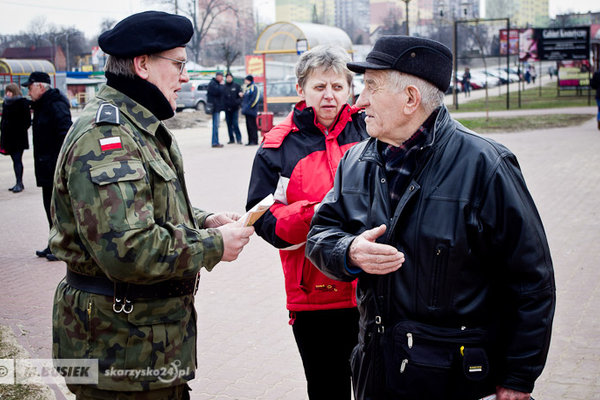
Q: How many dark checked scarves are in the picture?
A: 1